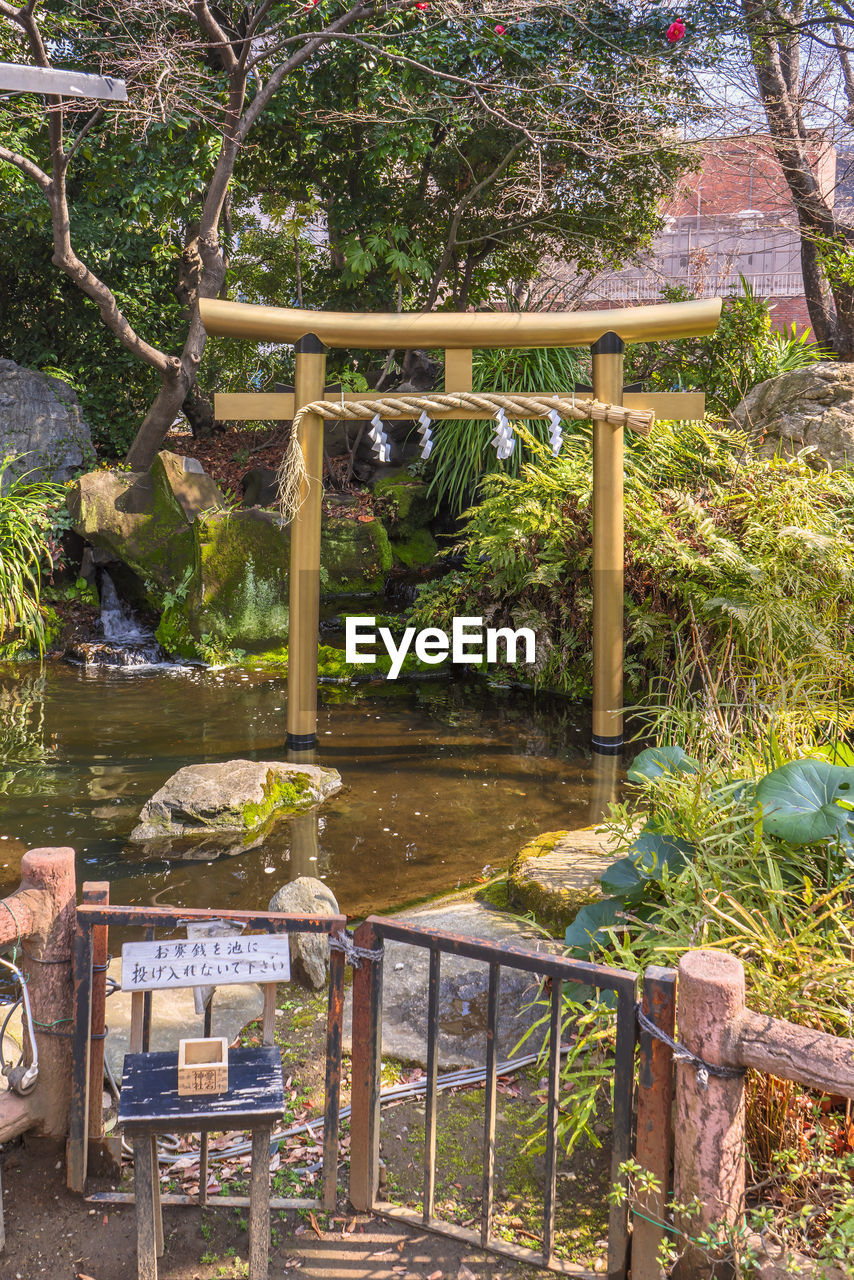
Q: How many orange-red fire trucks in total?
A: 0